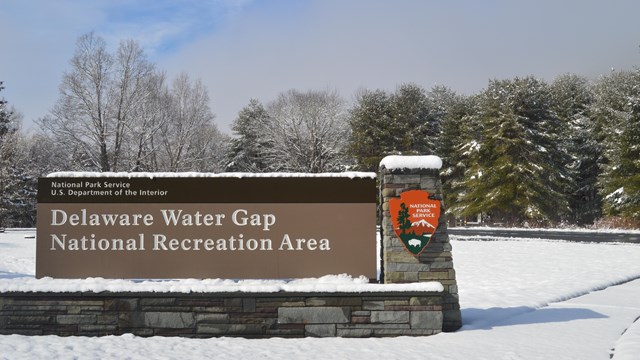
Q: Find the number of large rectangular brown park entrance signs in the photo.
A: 1